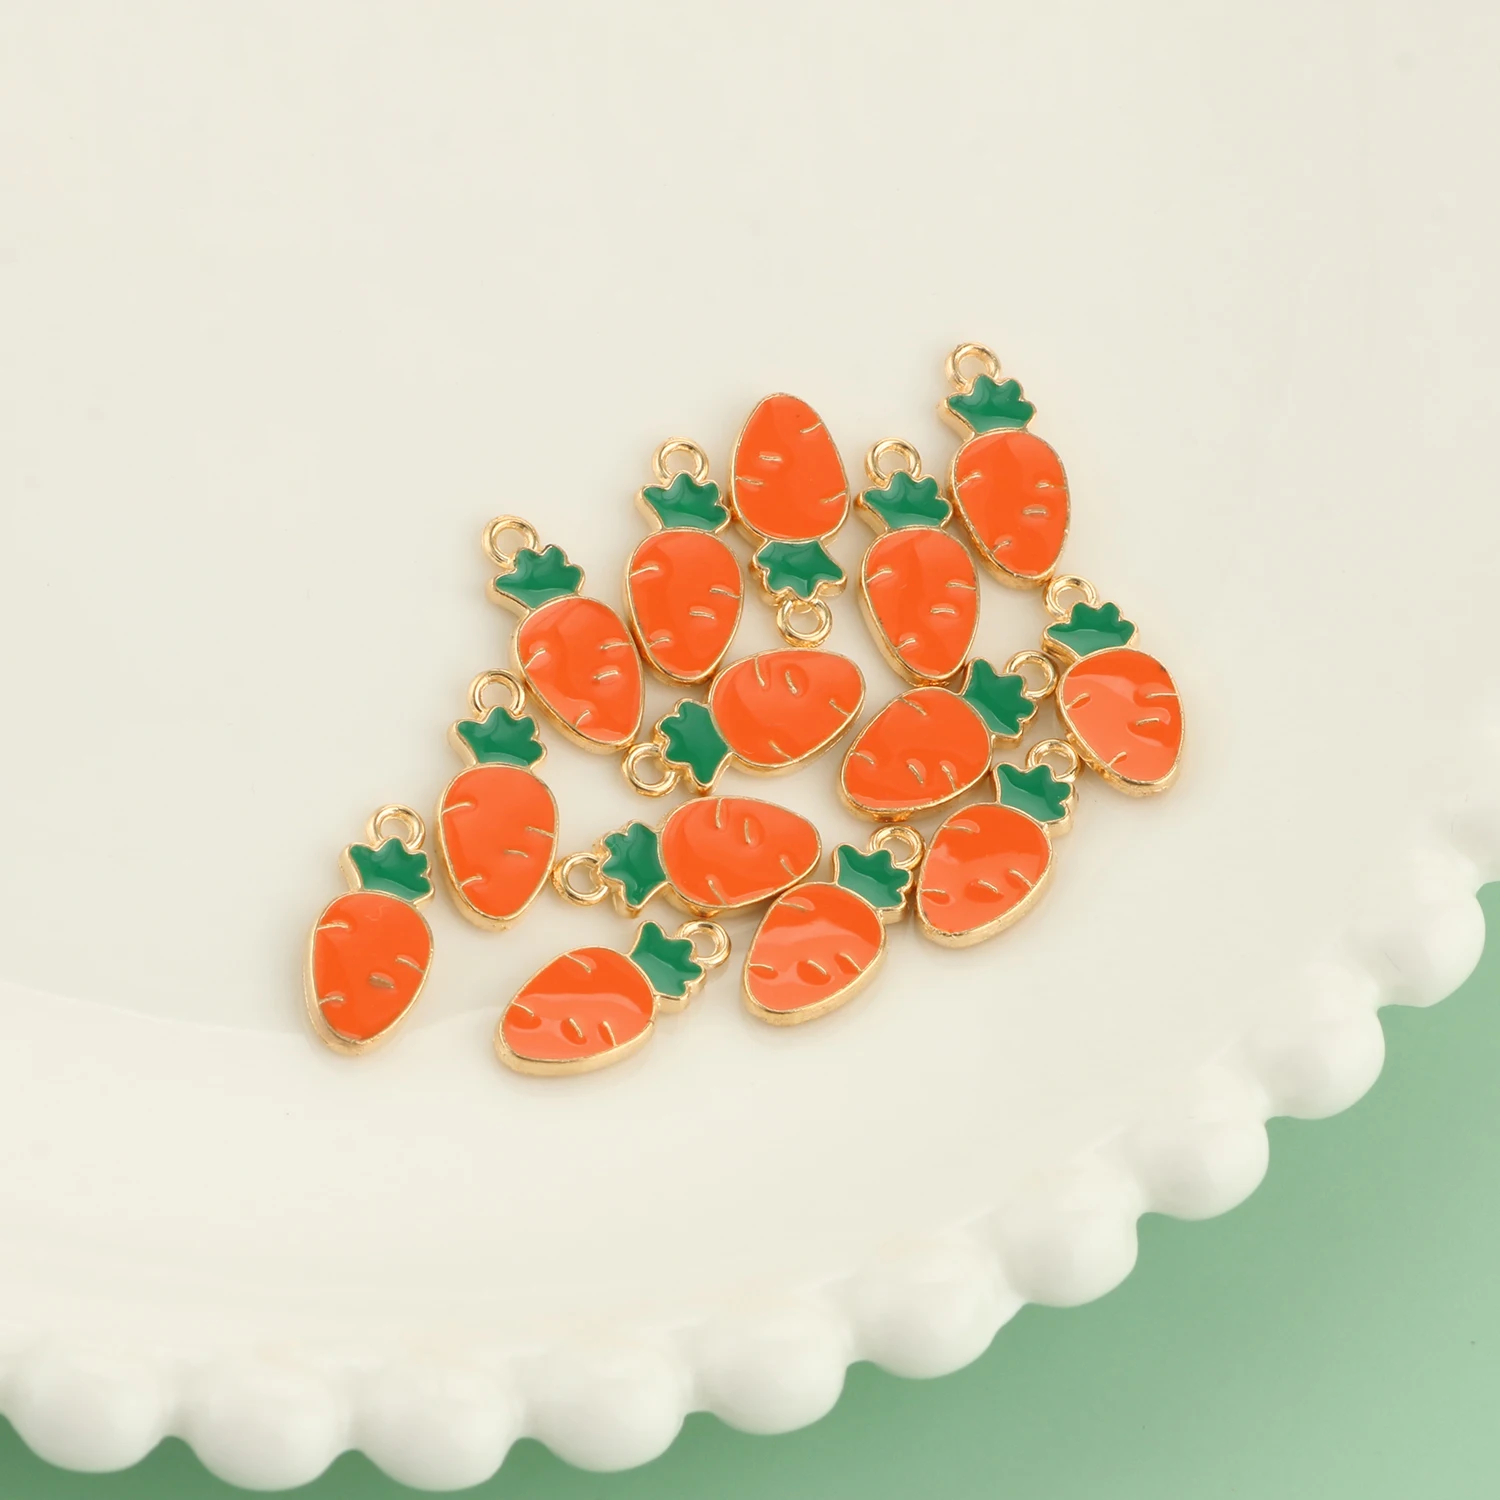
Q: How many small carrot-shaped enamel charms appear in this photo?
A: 14